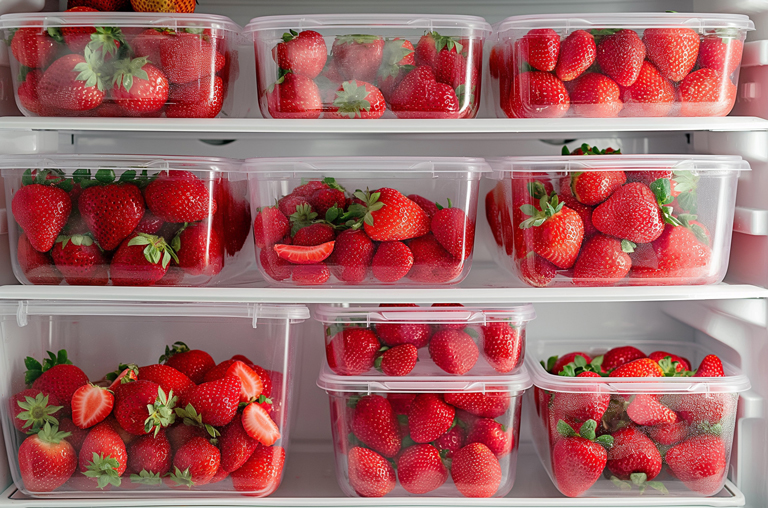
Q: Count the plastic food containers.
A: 10